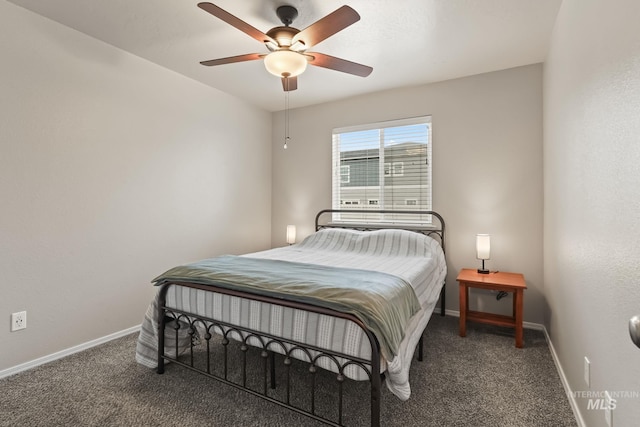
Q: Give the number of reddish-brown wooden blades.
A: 5